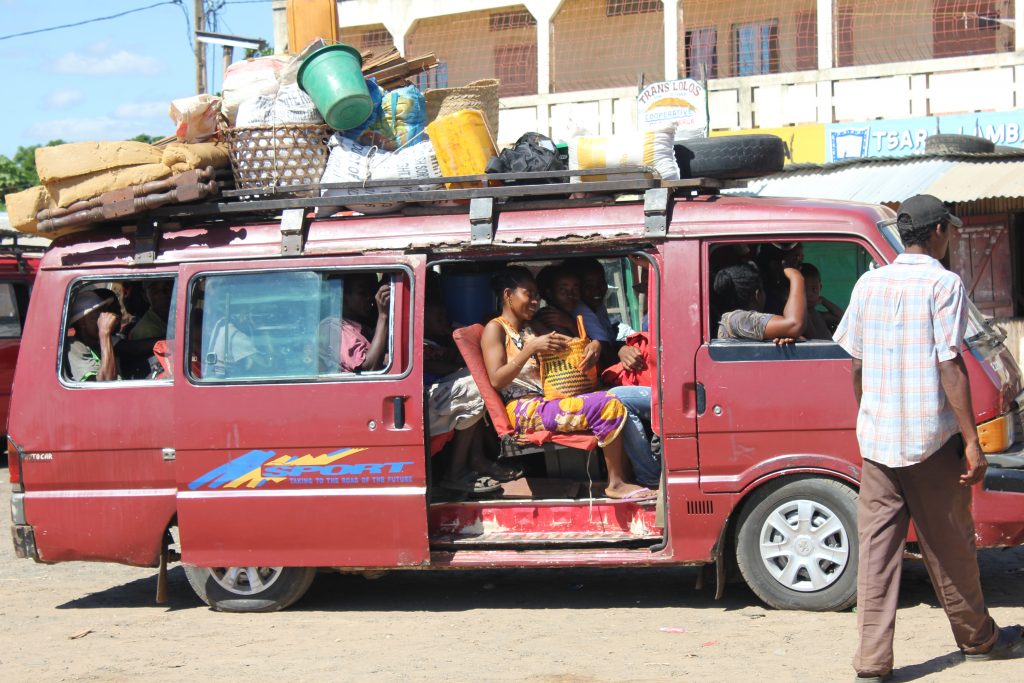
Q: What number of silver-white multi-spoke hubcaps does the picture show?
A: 2